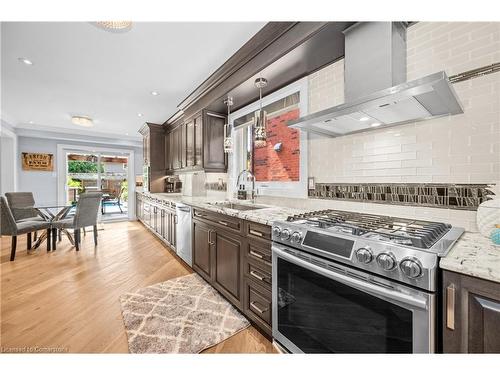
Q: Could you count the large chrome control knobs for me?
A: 6